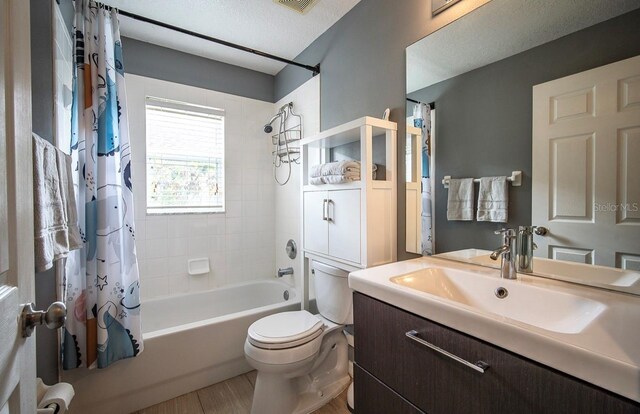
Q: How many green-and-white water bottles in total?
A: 0